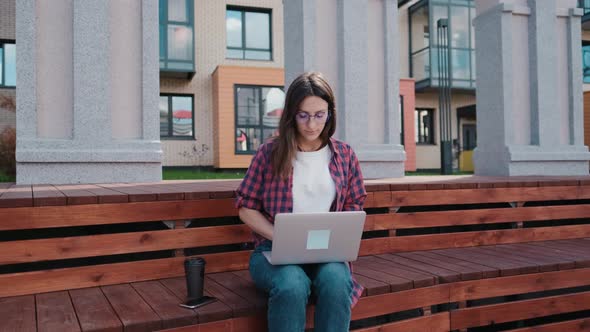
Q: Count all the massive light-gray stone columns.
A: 3